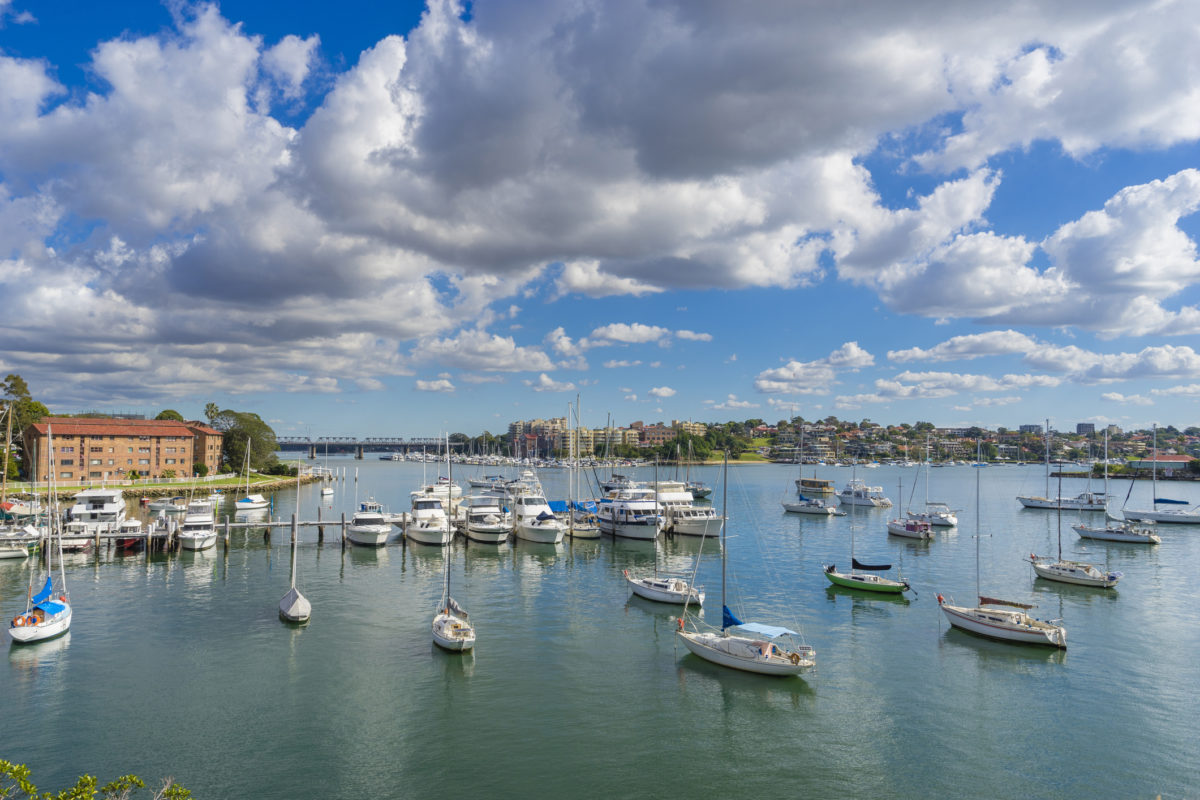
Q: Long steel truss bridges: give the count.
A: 1